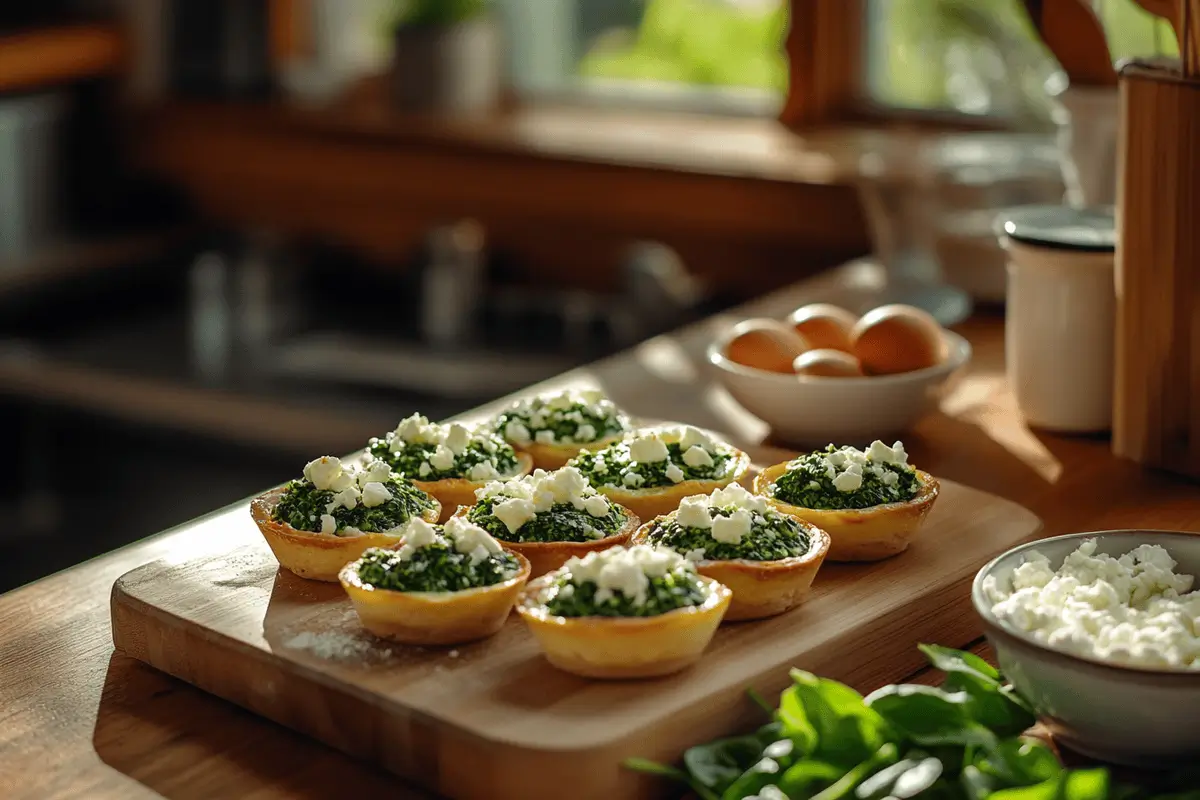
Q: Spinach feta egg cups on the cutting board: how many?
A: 9